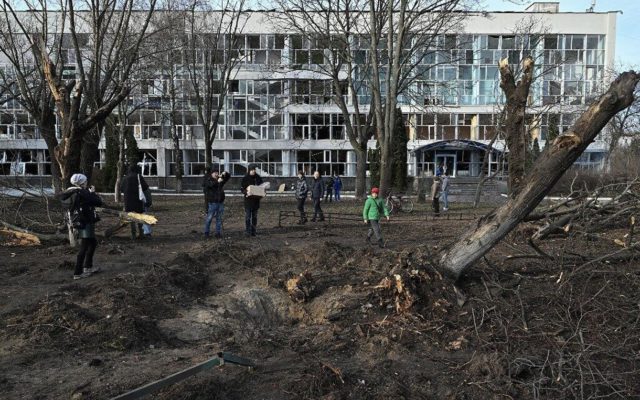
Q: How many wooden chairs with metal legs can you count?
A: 0